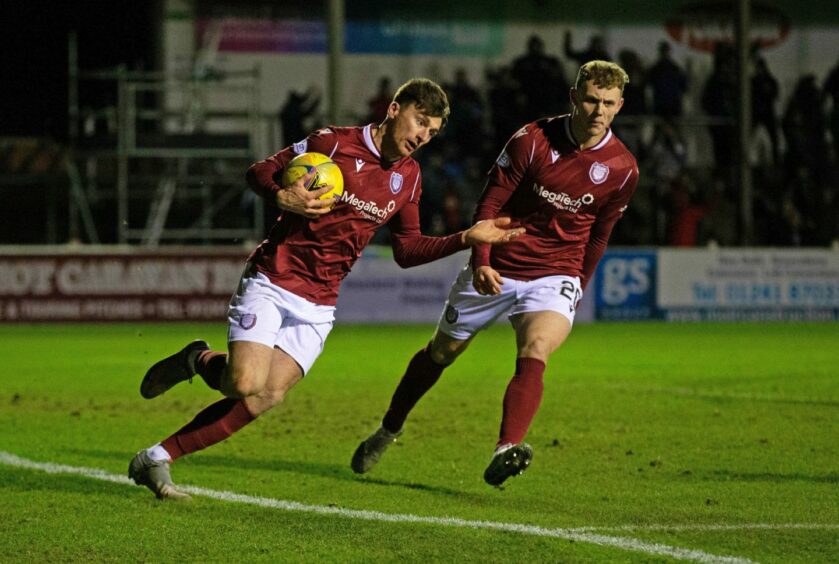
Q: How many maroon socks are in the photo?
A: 4